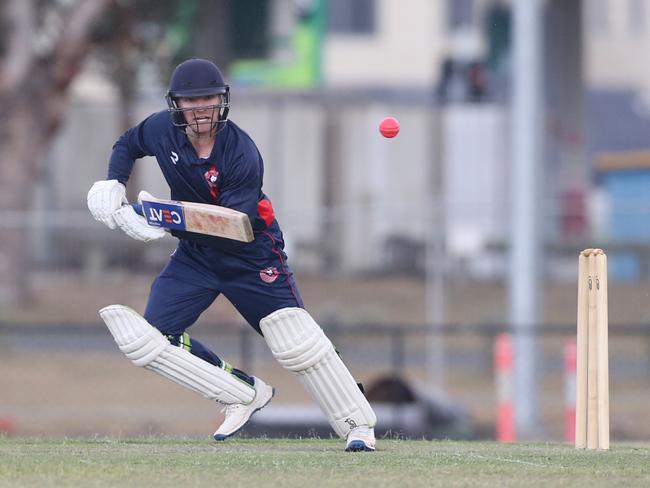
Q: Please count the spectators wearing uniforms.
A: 0